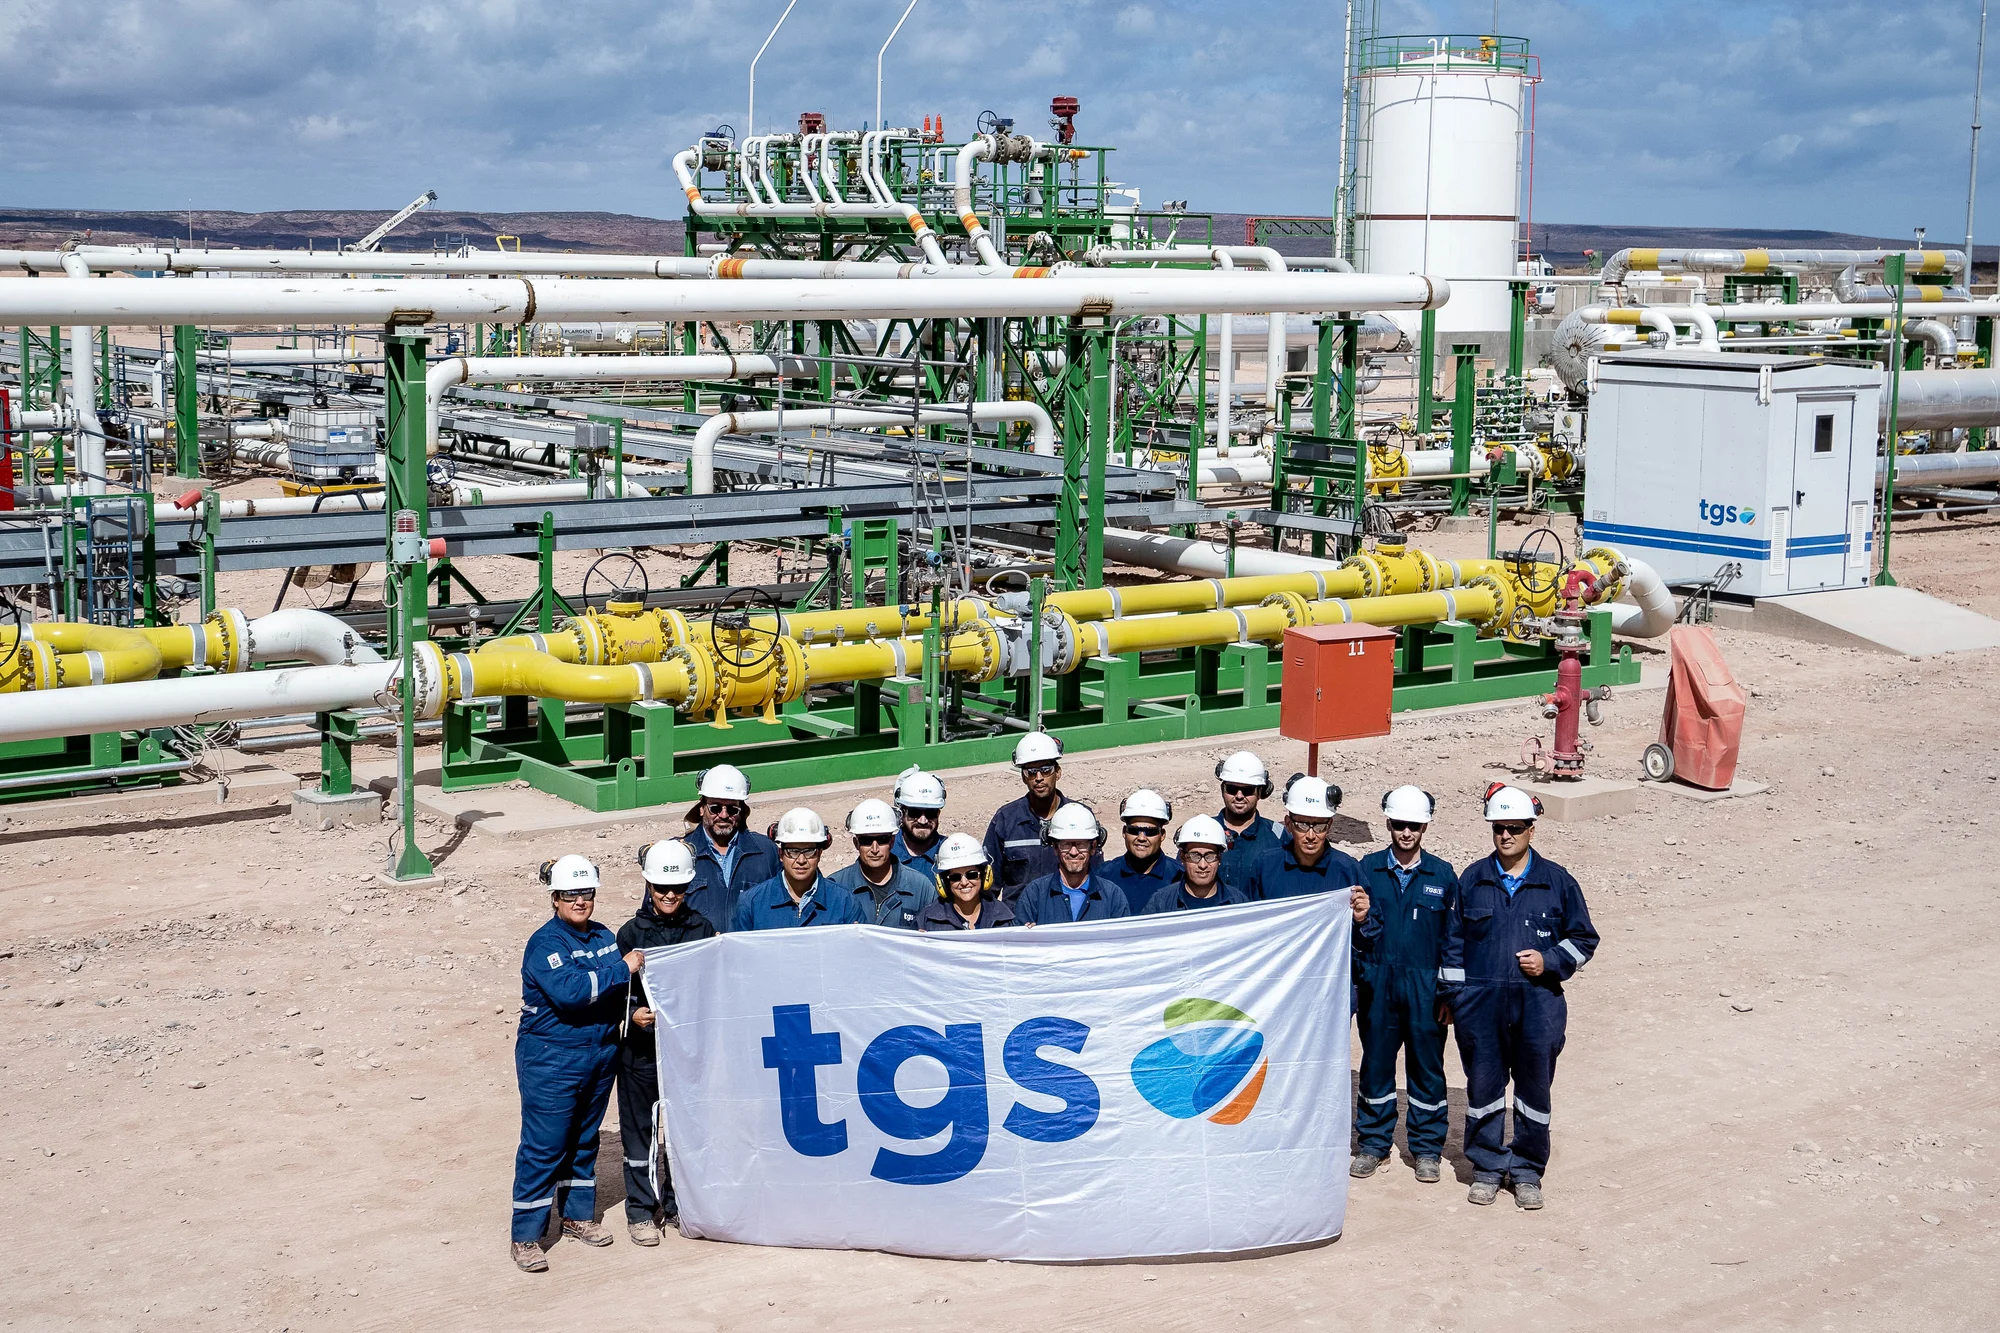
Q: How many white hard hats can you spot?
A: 15